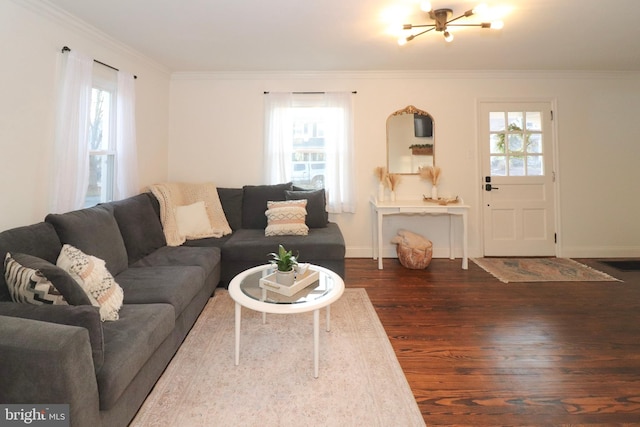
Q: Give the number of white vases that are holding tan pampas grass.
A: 3